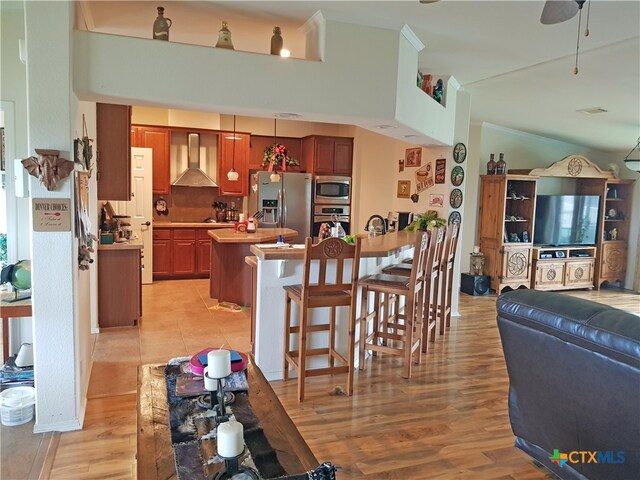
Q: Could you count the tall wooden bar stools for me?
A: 4